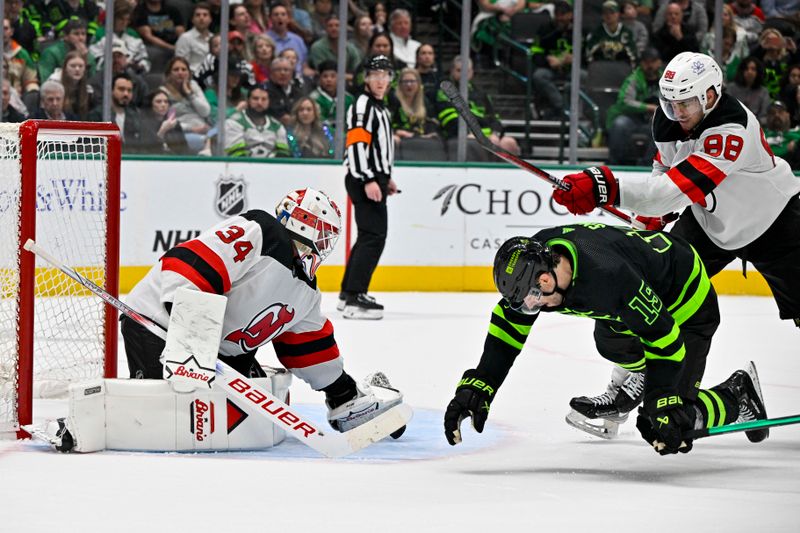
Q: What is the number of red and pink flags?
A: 0